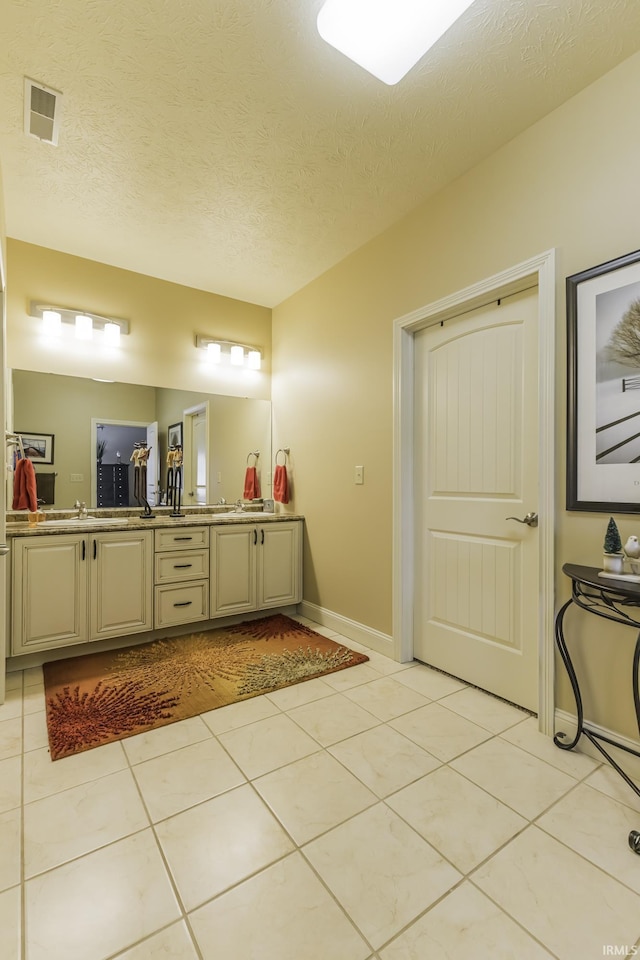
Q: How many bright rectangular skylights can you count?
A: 1